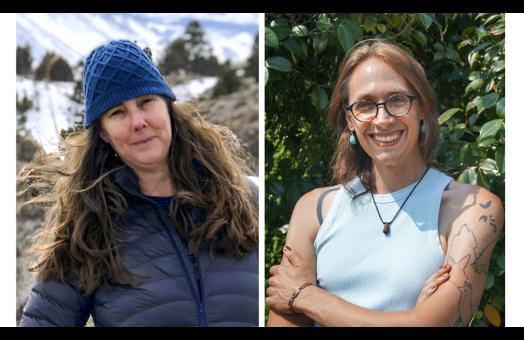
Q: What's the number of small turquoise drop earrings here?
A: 2